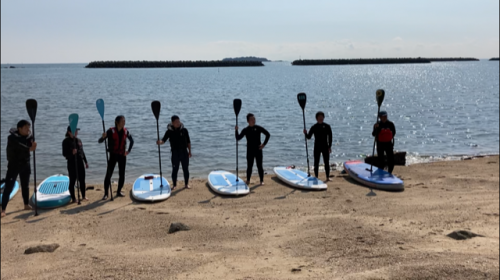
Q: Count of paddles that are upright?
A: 7